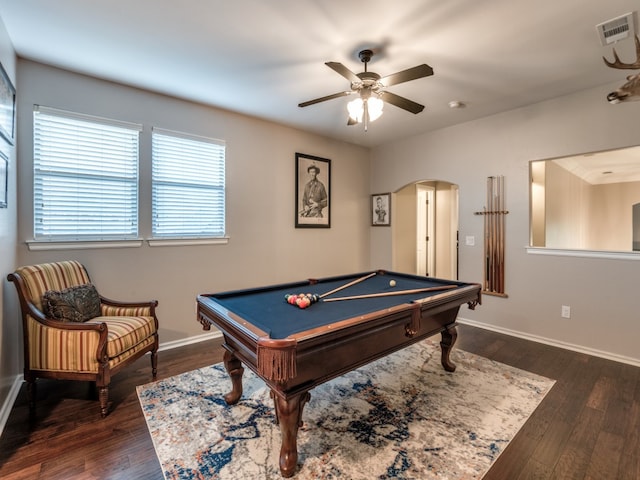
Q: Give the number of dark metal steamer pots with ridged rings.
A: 0